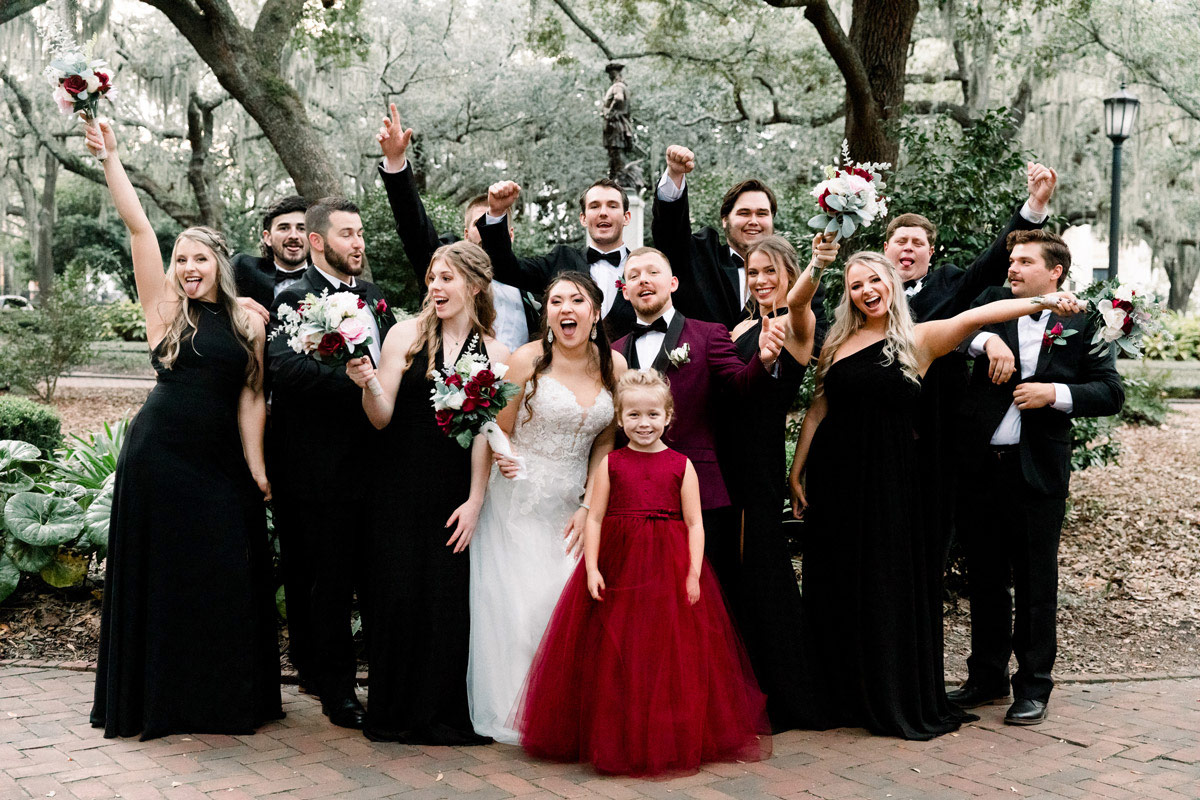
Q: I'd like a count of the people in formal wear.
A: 14